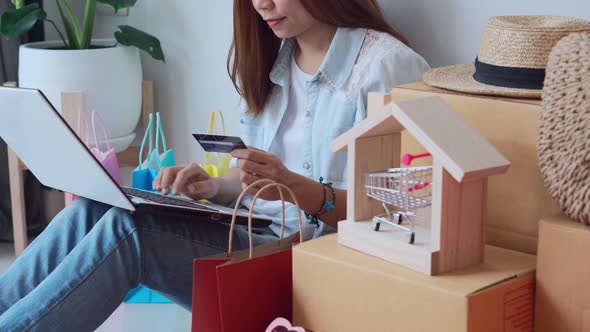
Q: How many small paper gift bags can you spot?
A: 3